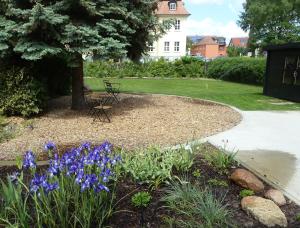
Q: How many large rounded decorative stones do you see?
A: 3